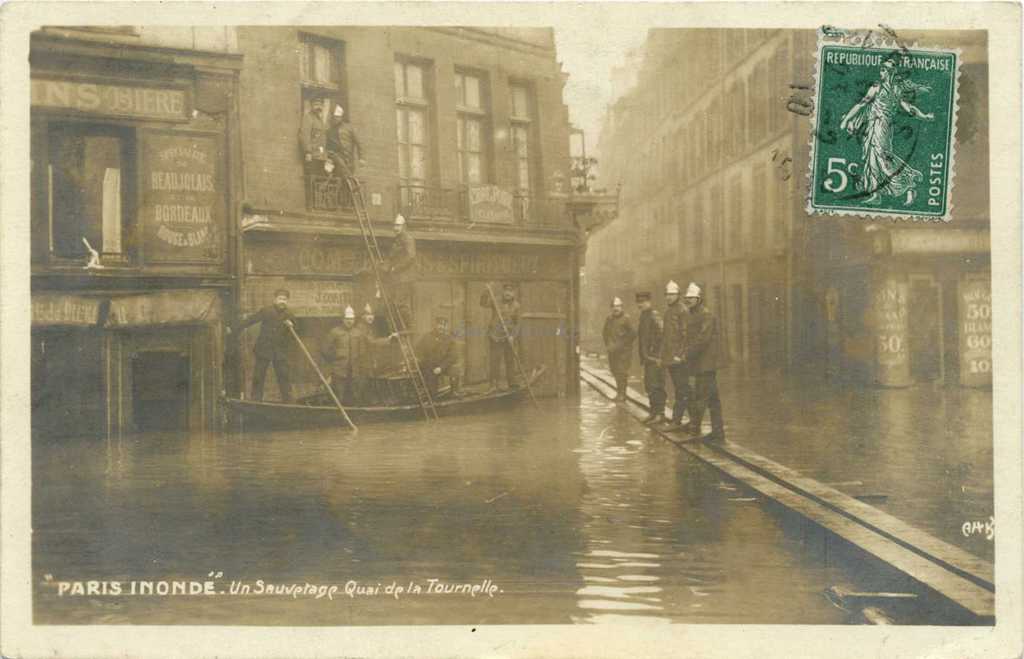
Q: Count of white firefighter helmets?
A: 7